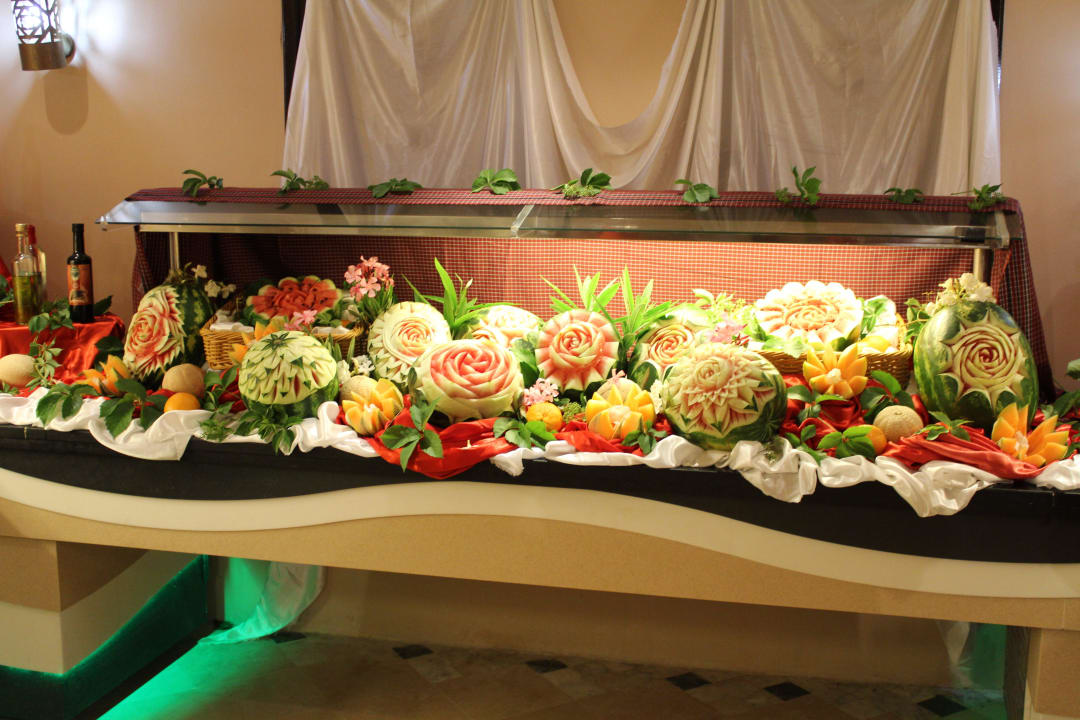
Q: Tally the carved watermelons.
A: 11